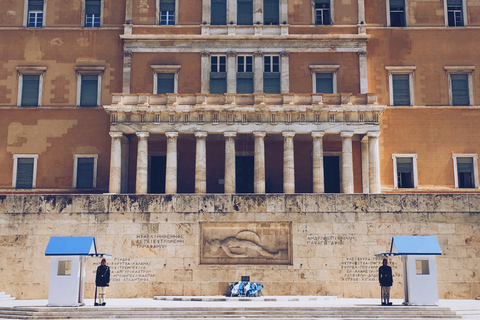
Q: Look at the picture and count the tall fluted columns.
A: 10